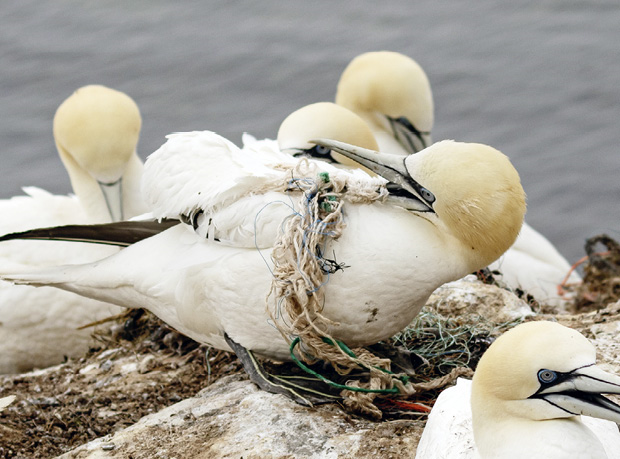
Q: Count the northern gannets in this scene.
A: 5